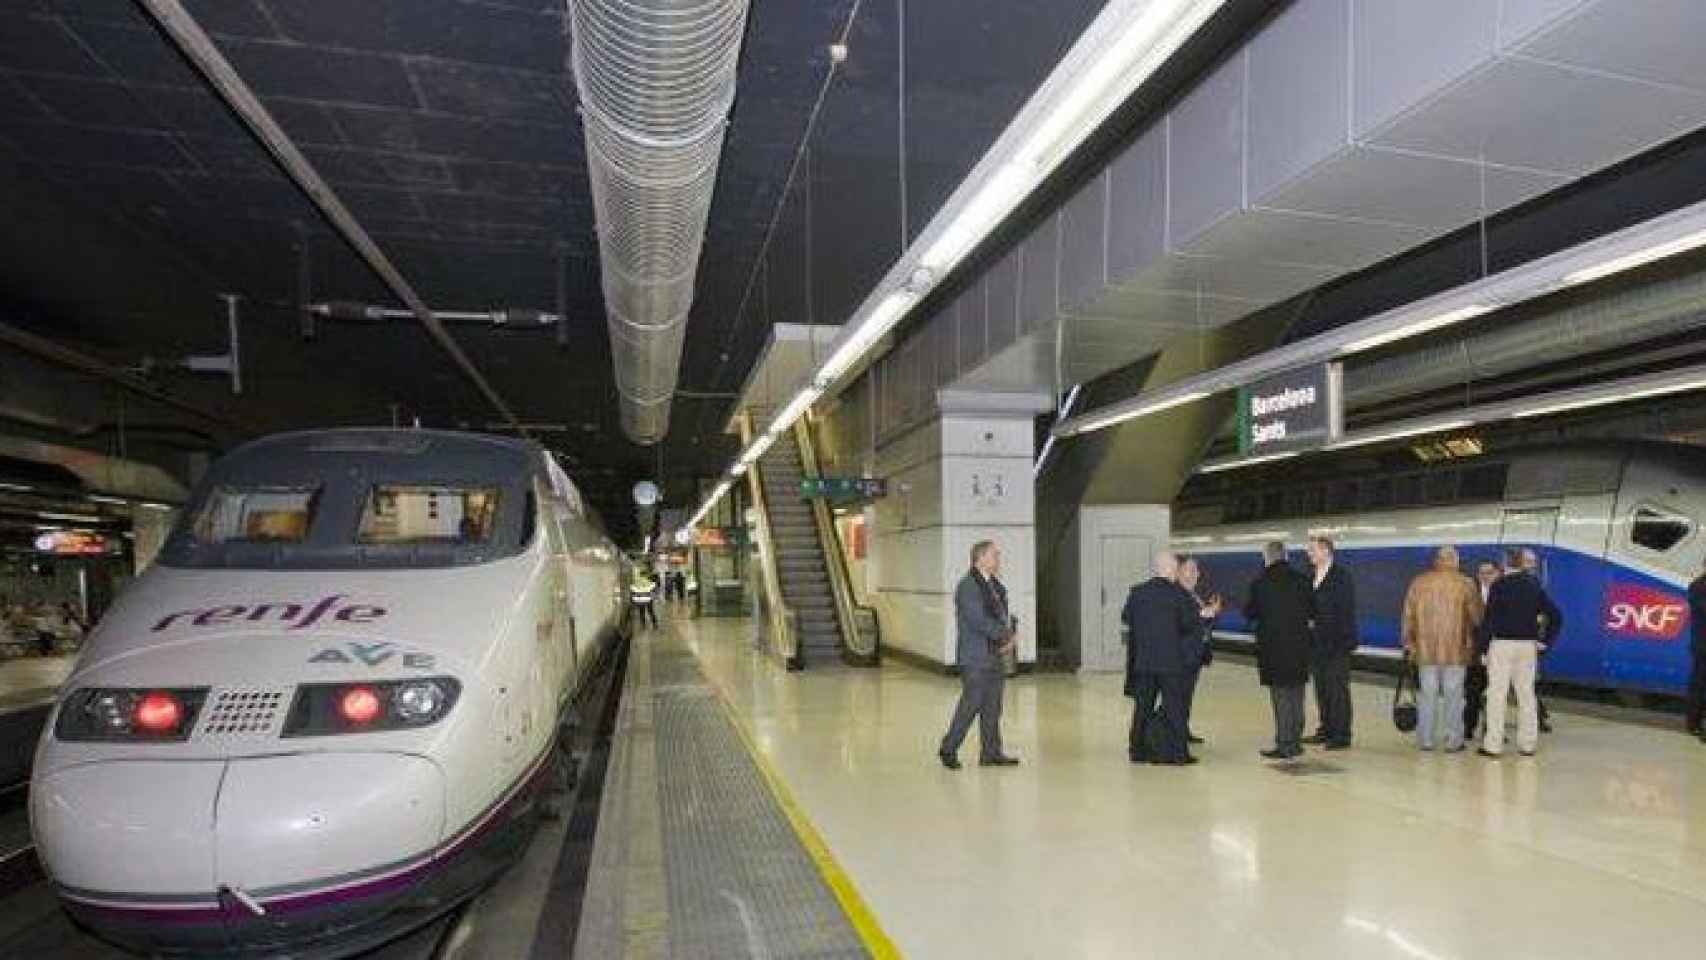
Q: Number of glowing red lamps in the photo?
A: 2